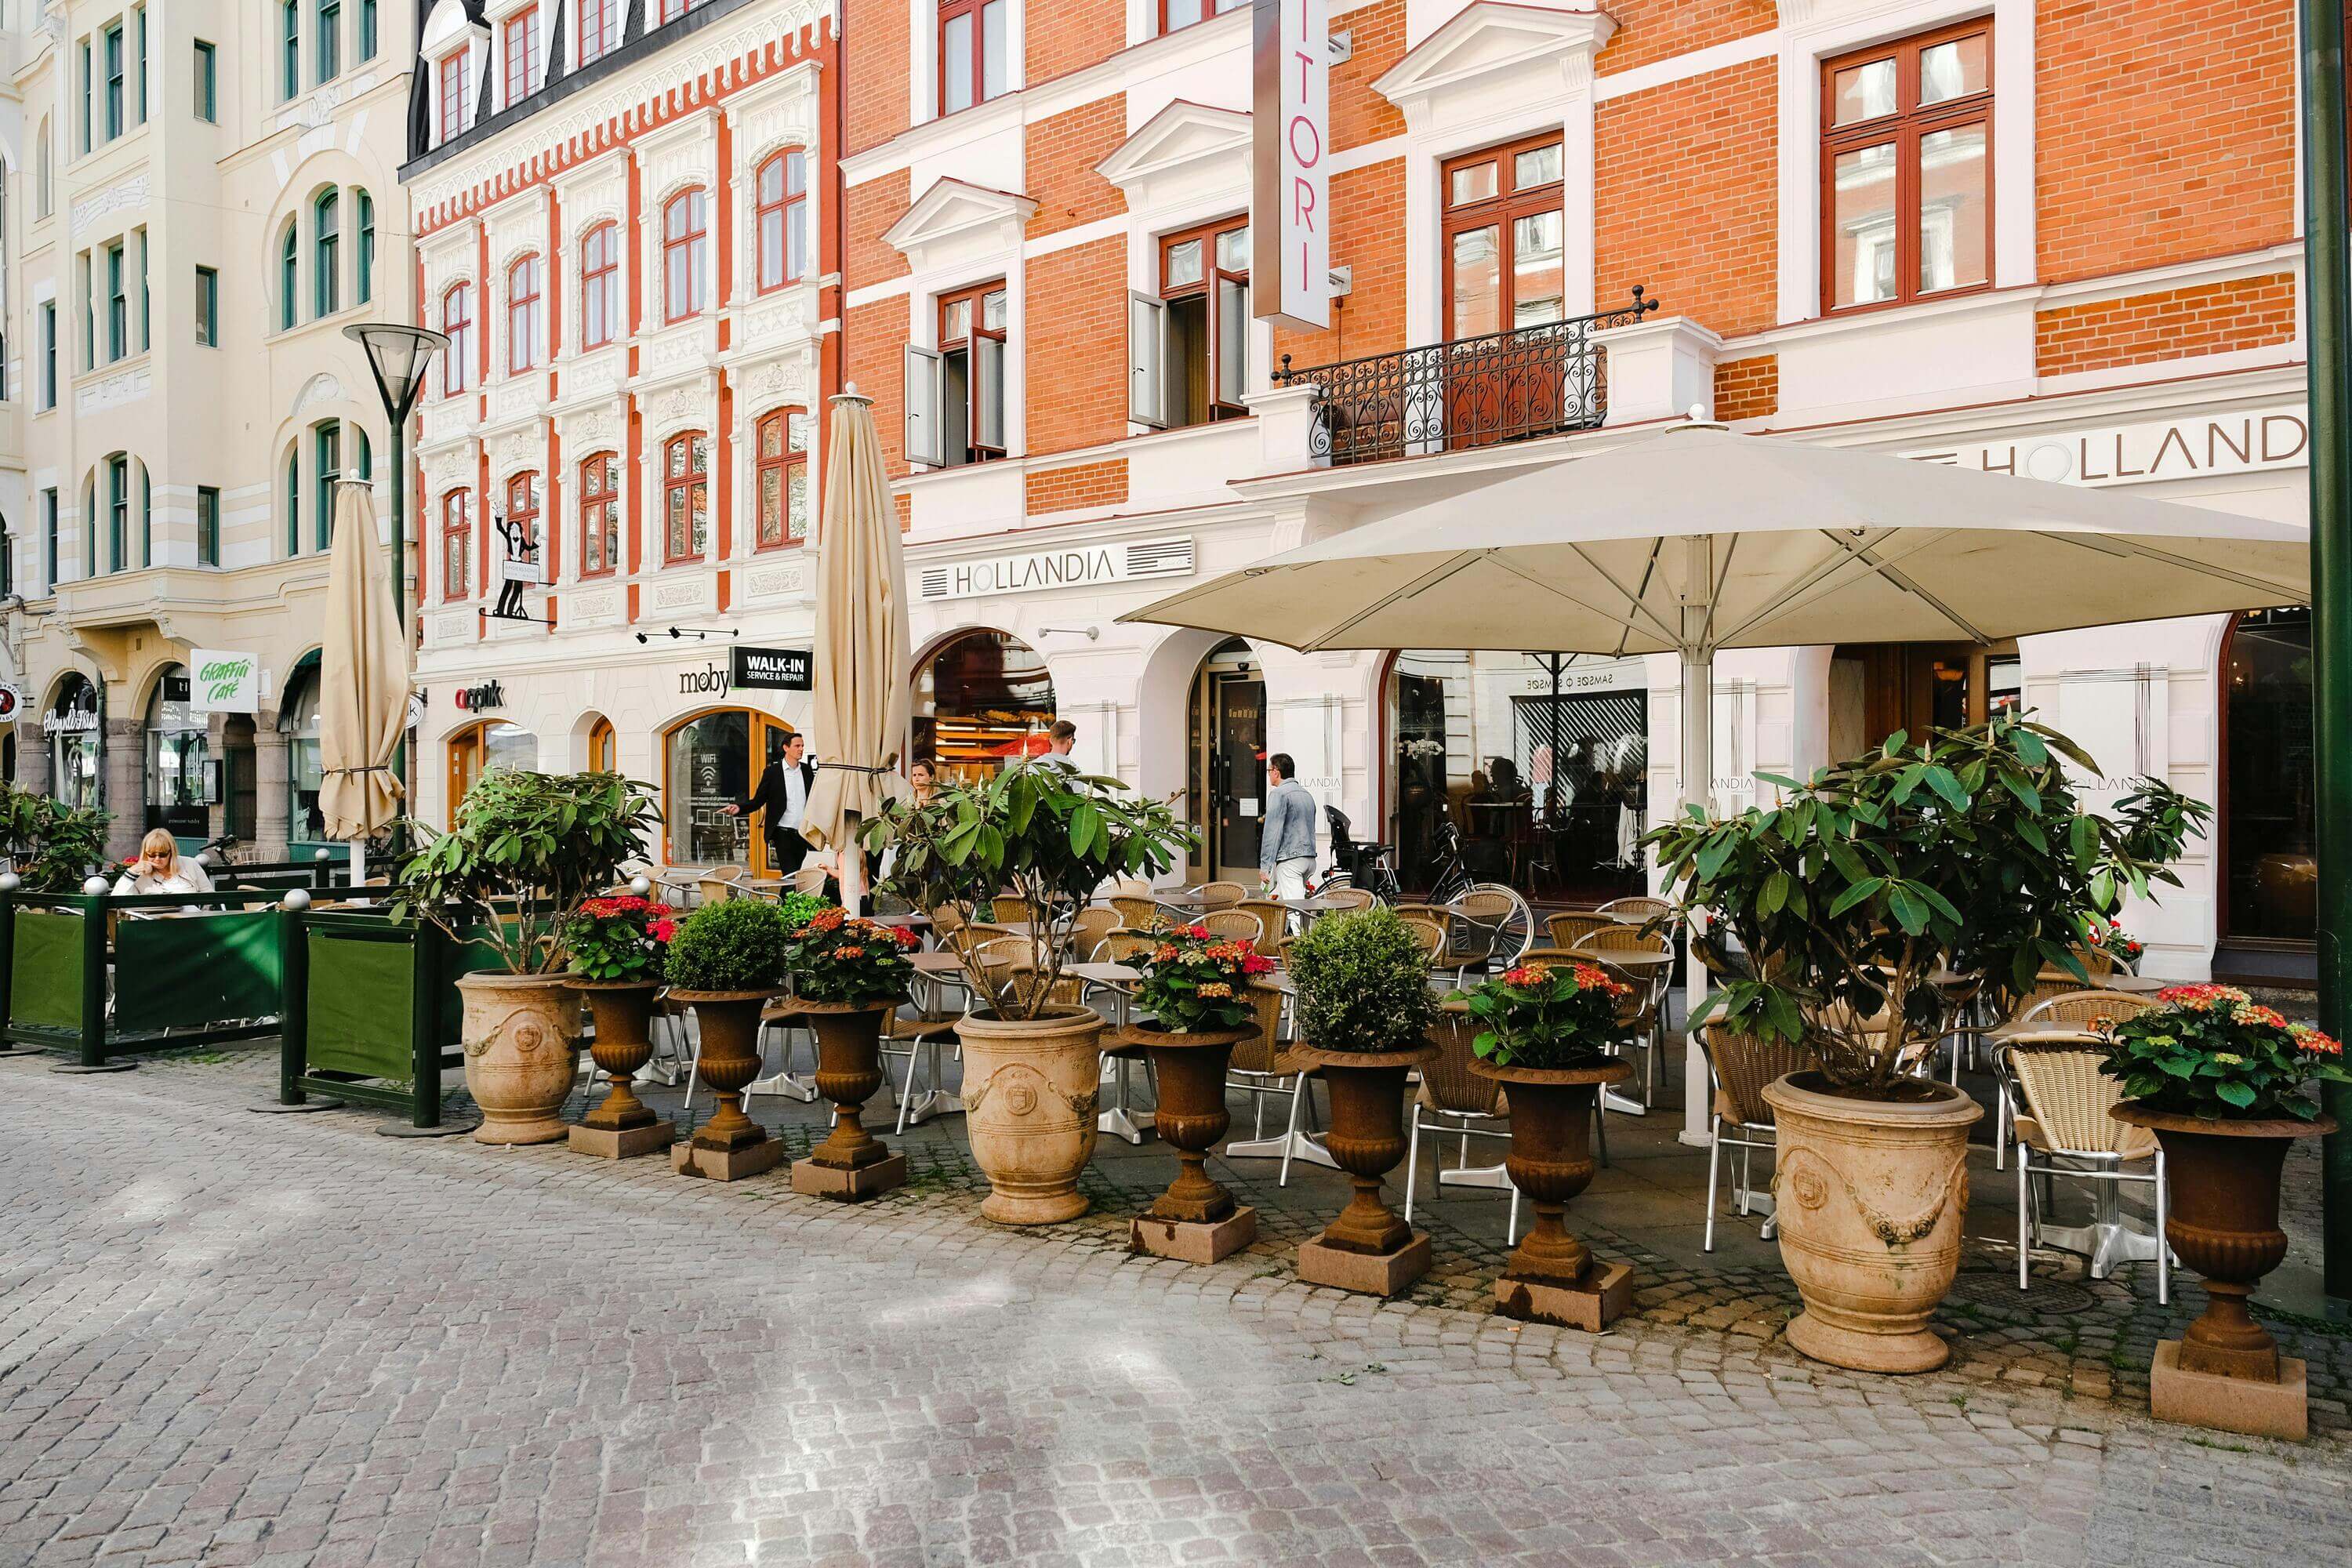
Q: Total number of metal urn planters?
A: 7